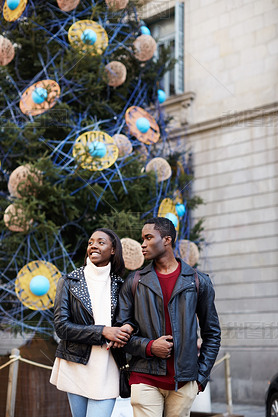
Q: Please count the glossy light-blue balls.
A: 10